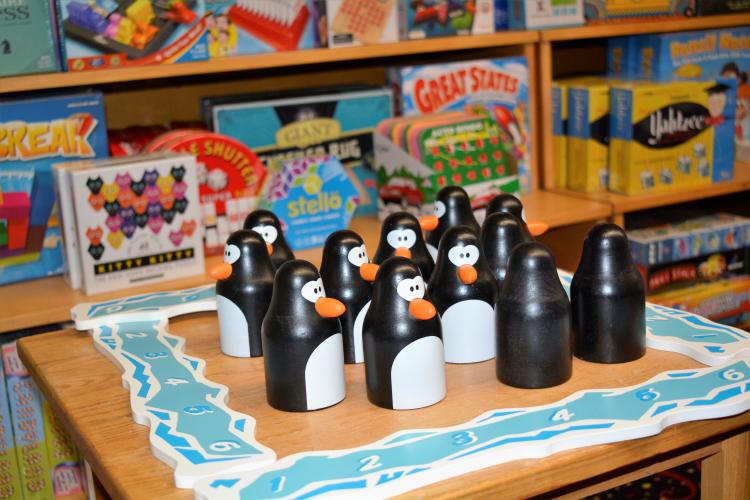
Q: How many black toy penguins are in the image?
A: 12